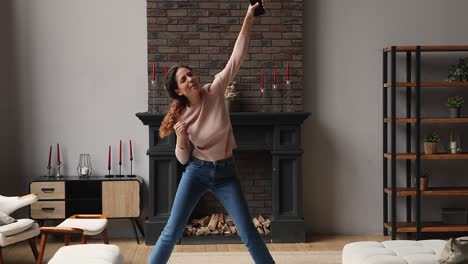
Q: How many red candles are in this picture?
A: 10